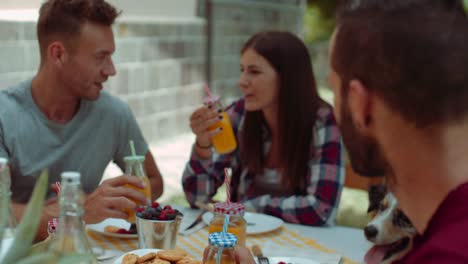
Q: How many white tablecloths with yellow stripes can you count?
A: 1